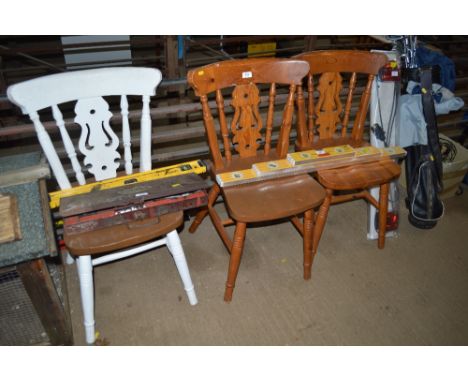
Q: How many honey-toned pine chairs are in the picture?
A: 2